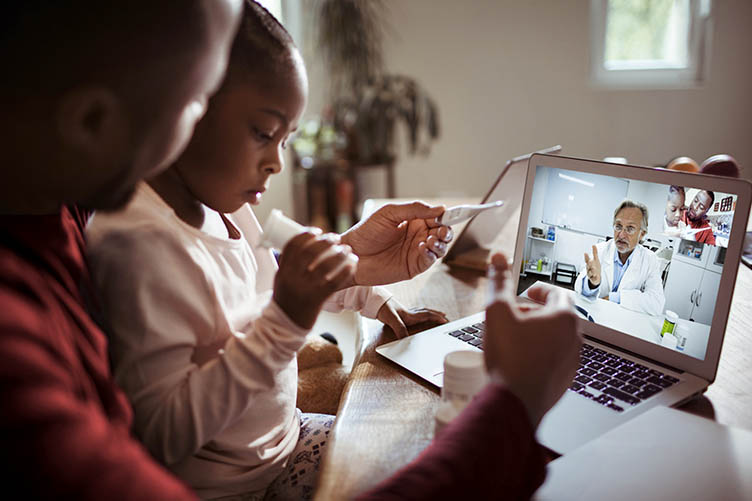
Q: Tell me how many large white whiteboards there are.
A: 1